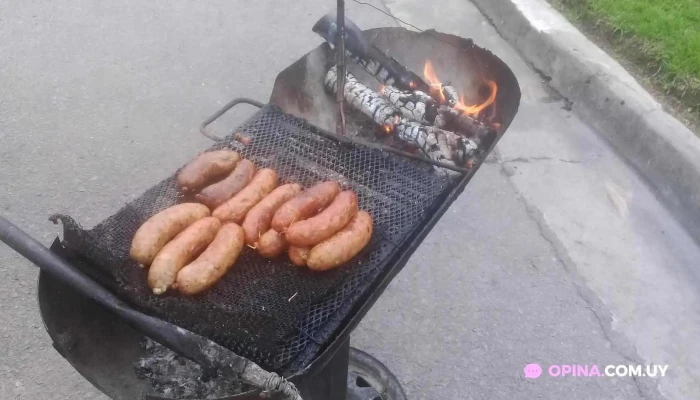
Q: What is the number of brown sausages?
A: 12